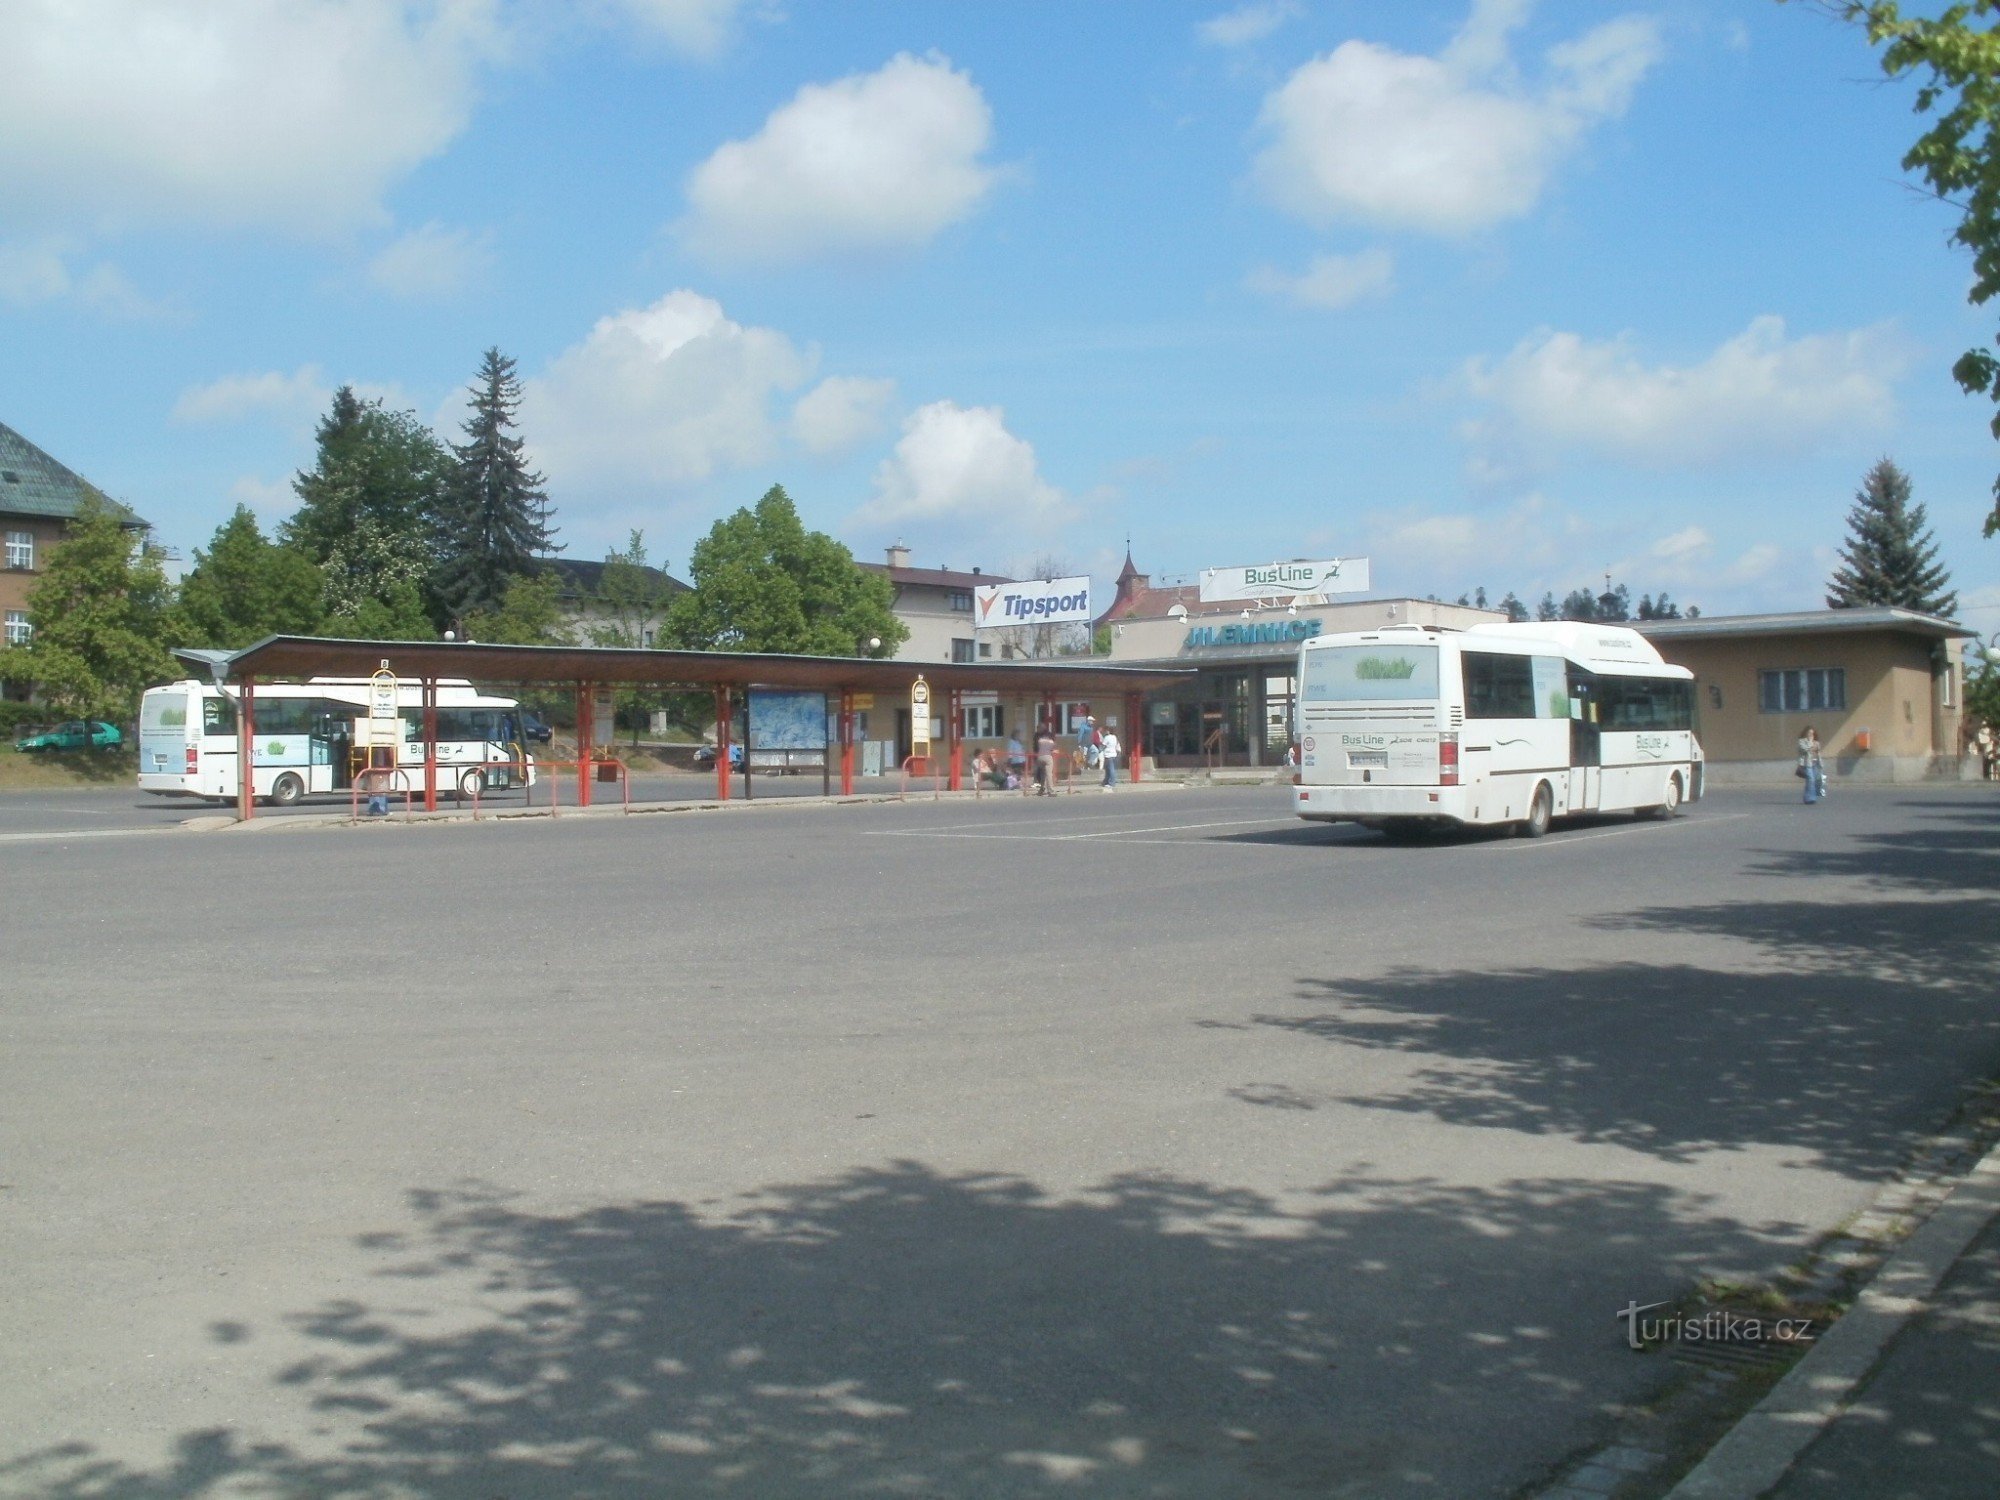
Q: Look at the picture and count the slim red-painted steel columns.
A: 8